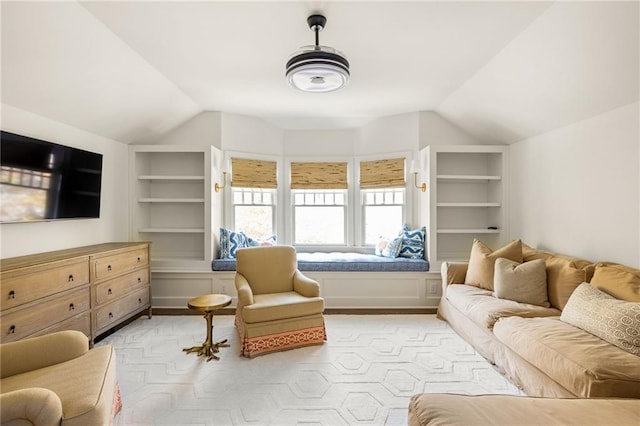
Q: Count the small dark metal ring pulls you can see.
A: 10